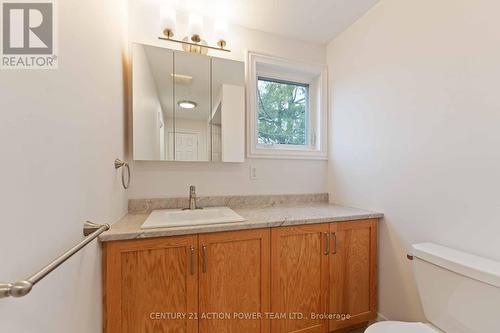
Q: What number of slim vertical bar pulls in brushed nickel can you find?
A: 4